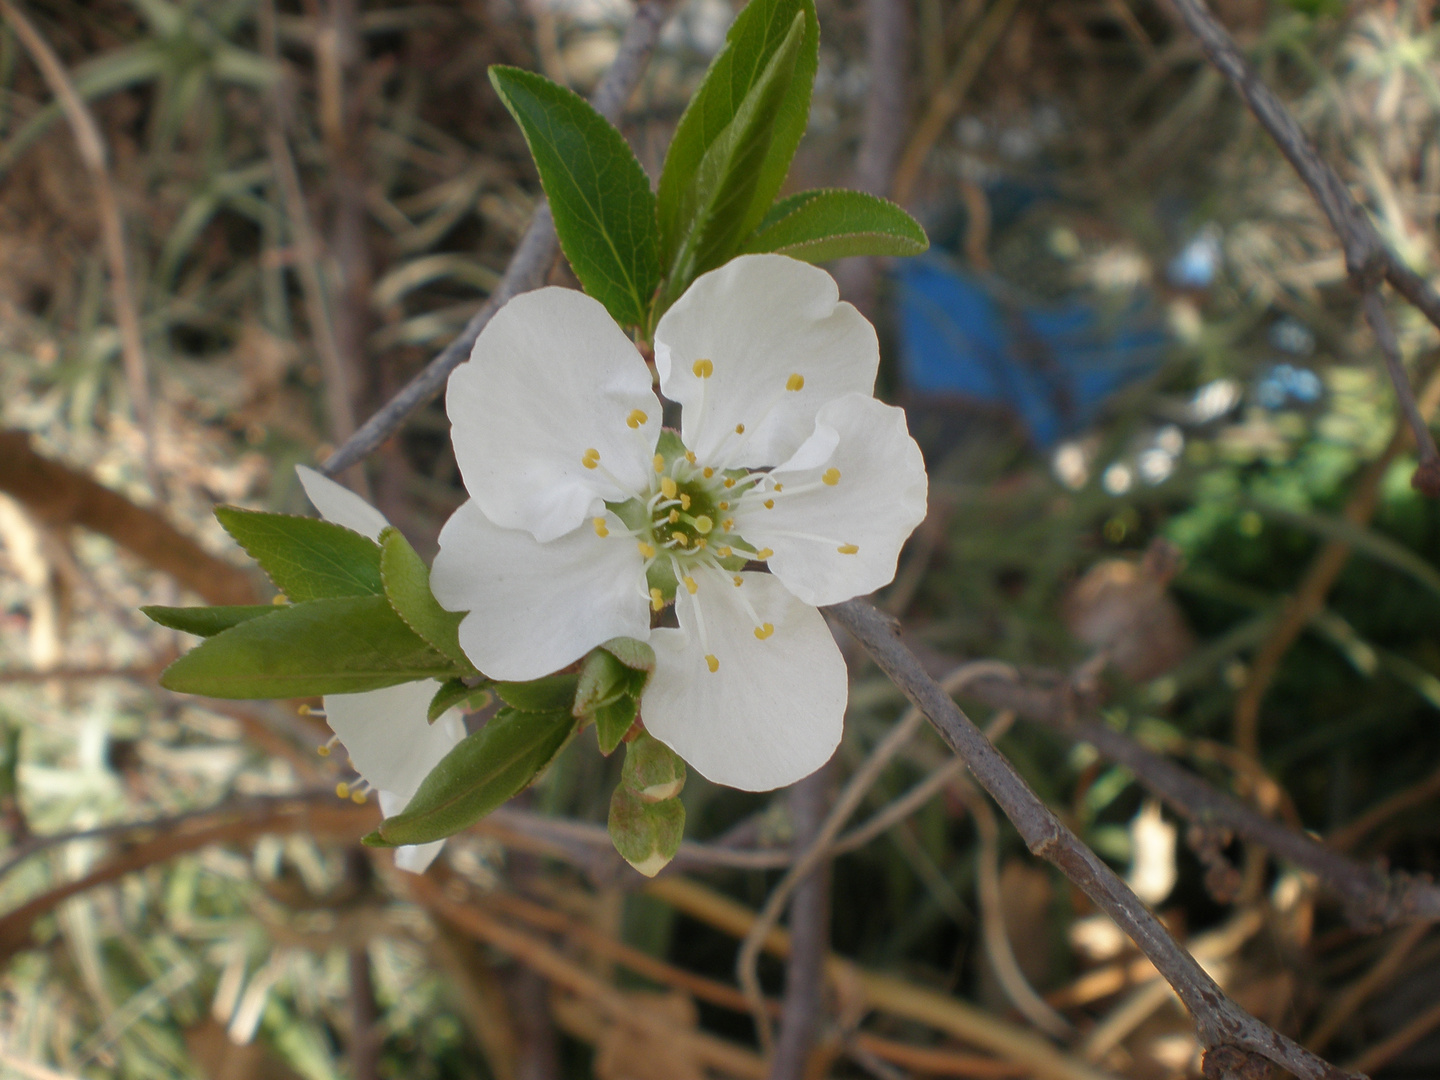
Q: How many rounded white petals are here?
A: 5